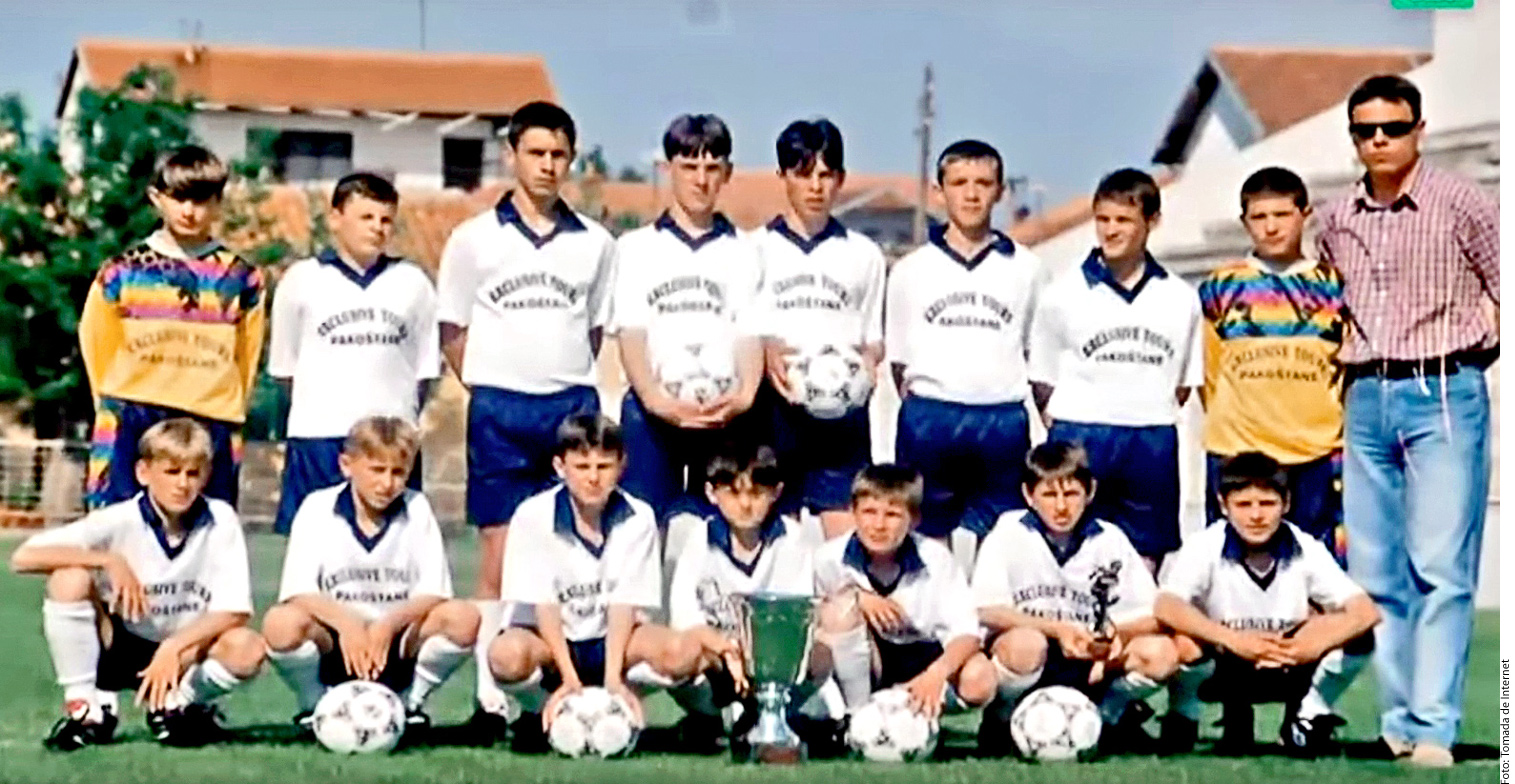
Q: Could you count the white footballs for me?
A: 6